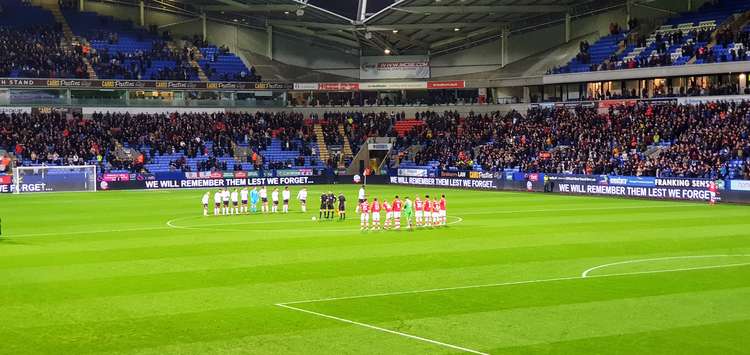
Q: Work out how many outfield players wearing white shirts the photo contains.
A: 10